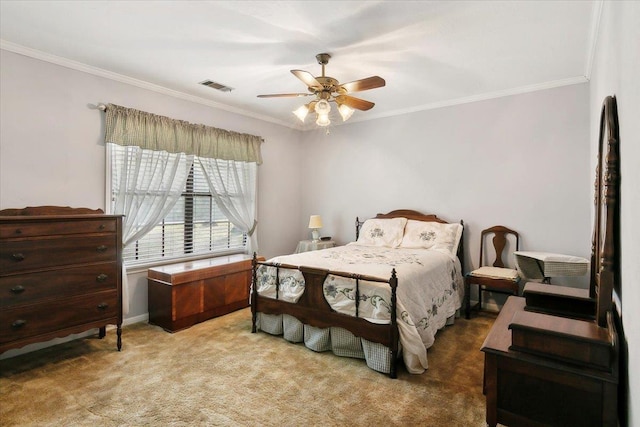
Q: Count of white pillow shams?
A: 2